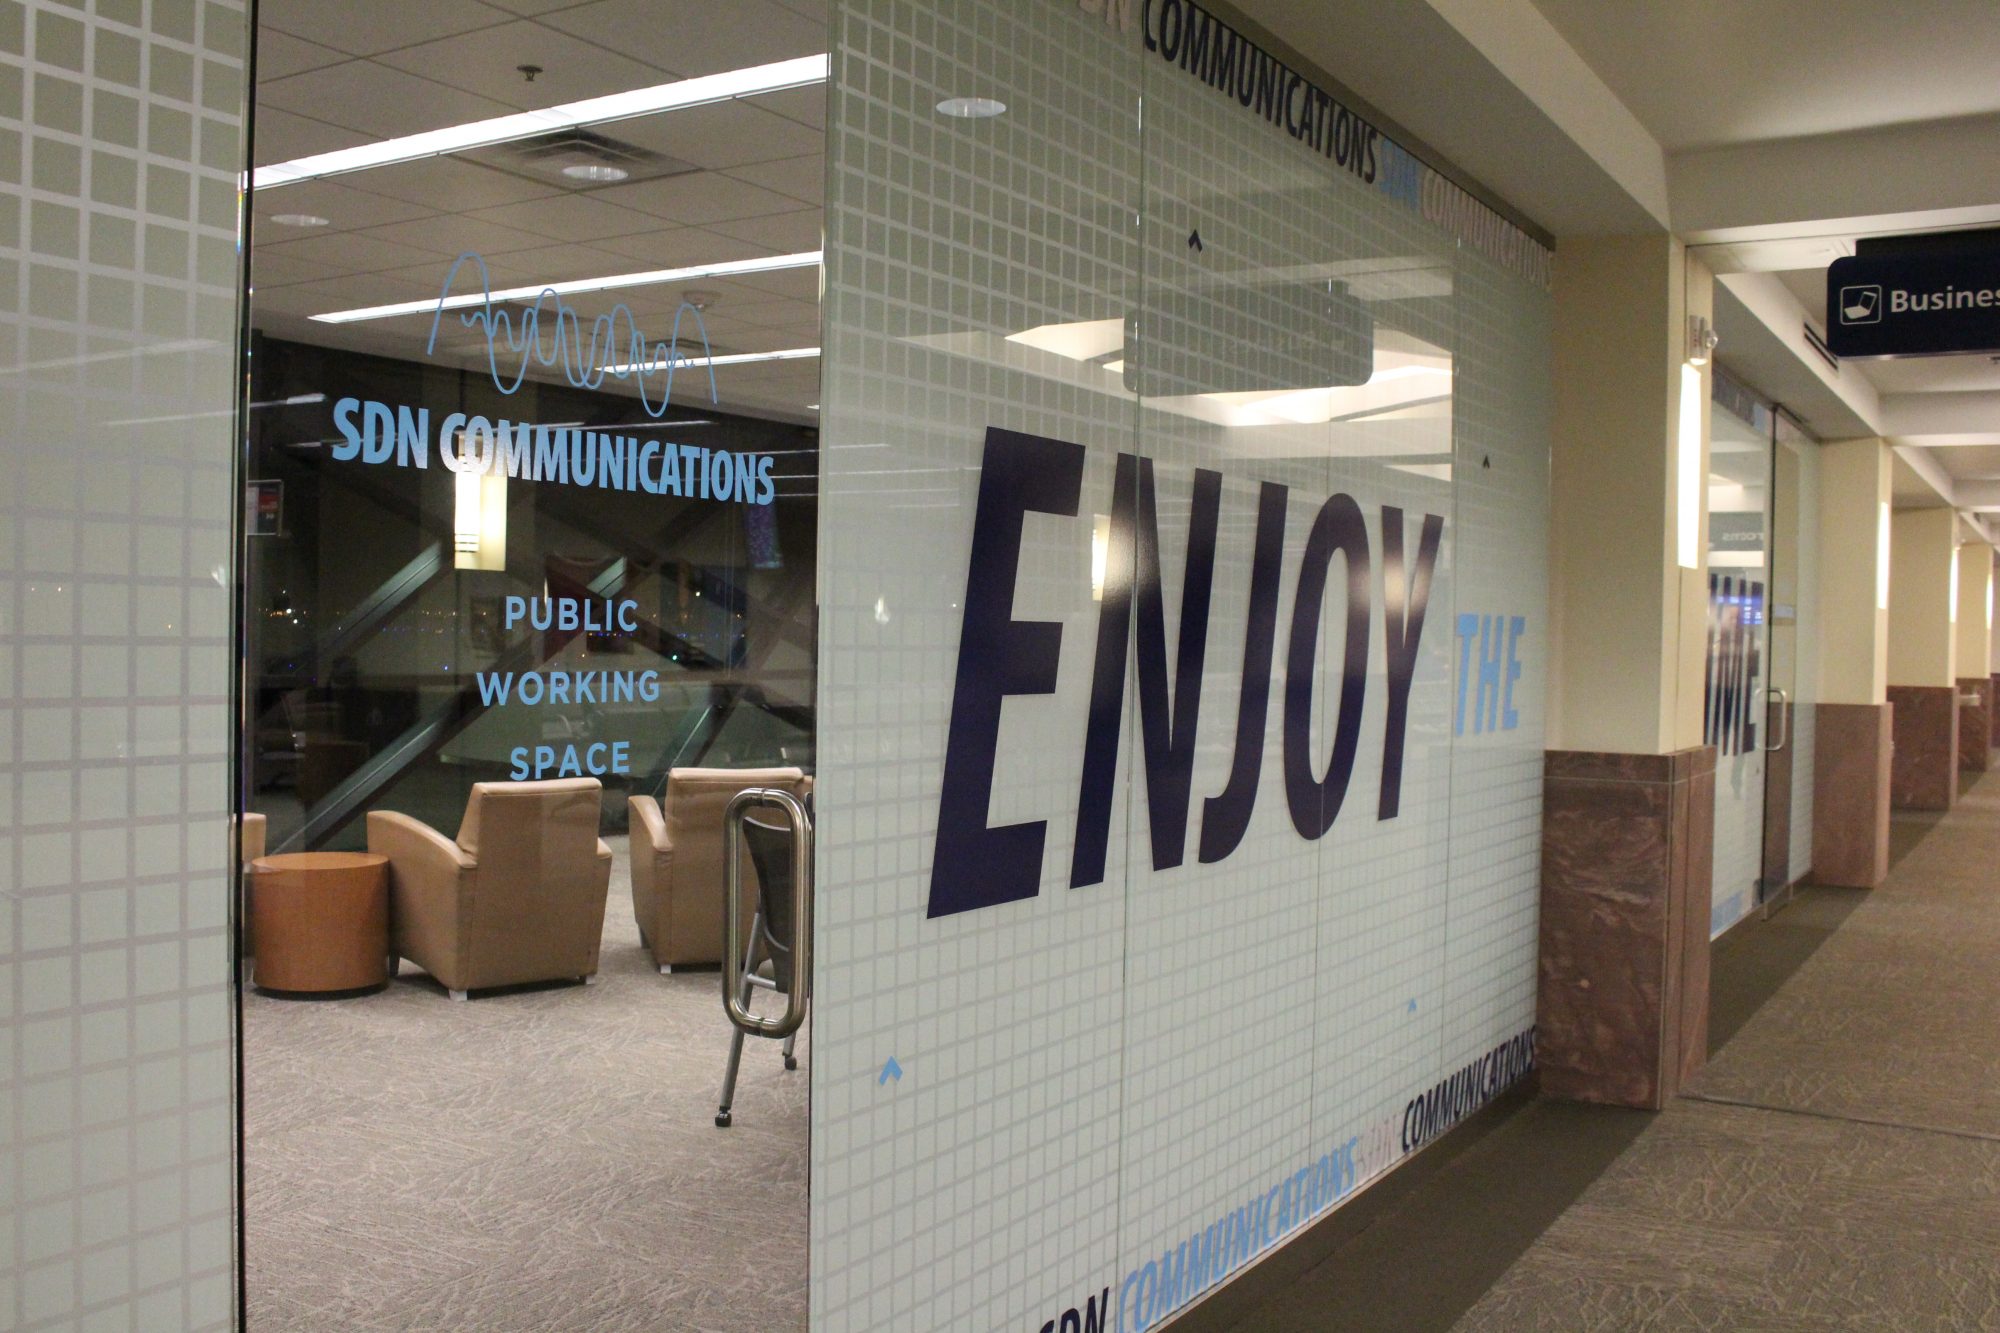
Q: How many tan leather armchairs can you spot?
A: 3